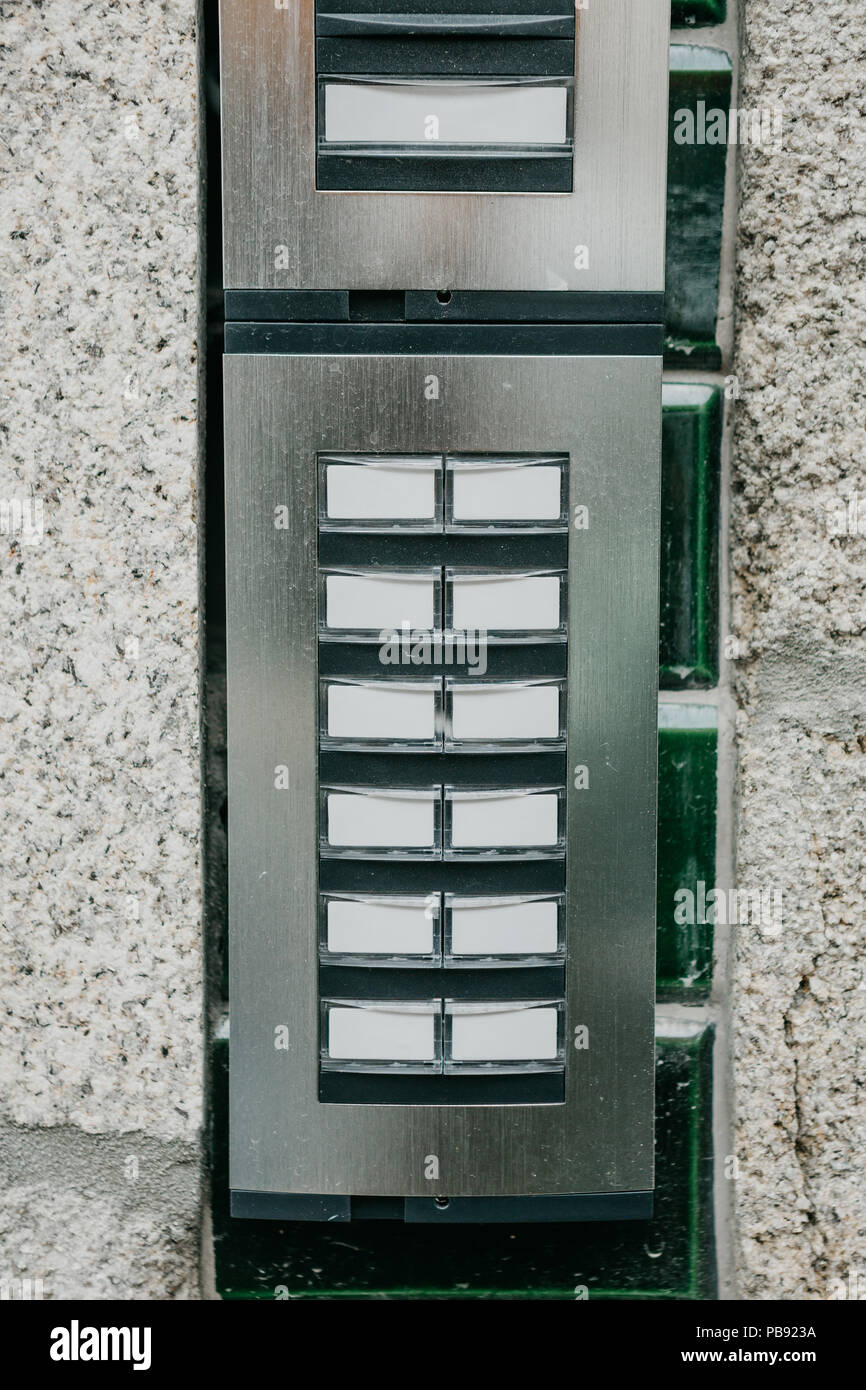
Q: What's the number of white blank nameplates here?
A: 13